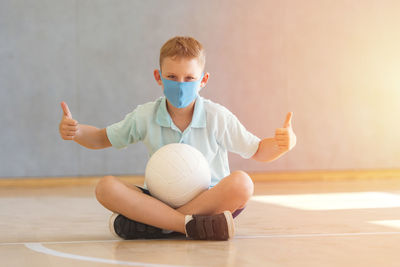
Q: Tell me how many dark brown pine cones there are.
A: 0